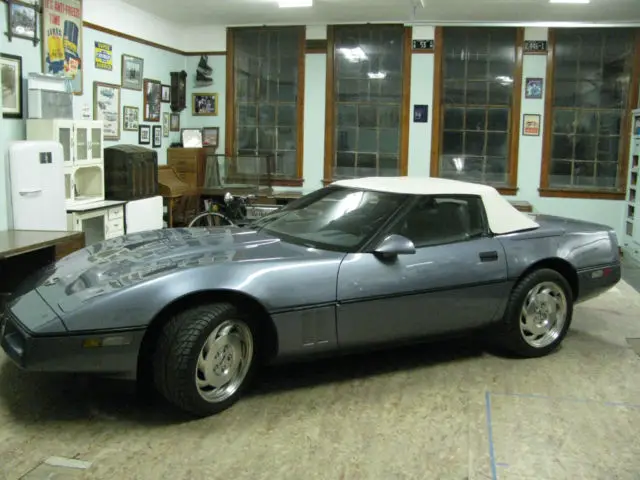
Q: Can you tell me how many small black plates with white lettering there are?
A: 2